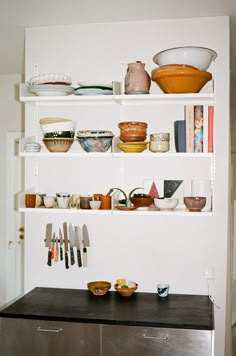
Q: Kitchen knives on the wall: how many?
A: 8